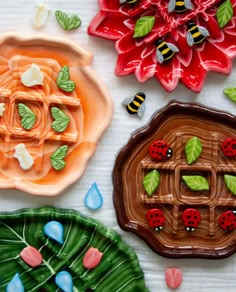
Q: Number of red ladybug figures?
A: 5